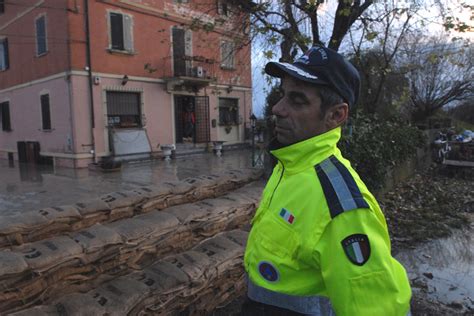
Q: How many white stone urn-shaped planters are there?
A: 2